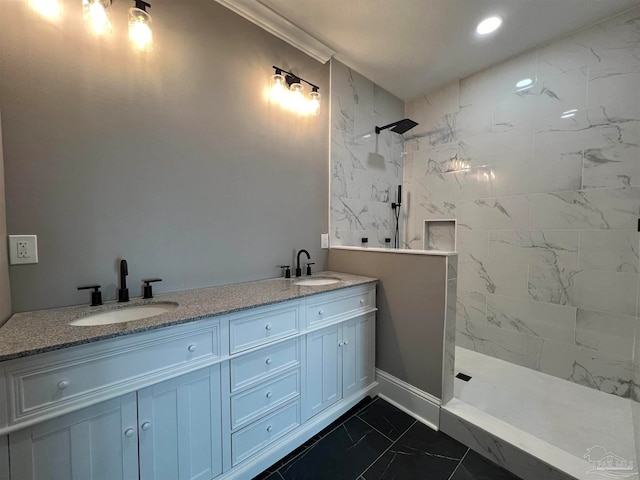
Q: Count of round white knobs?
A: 12